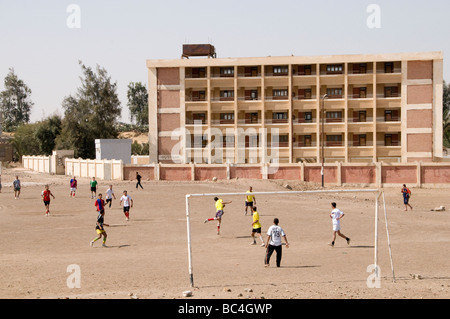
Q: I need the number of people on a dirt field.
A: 15